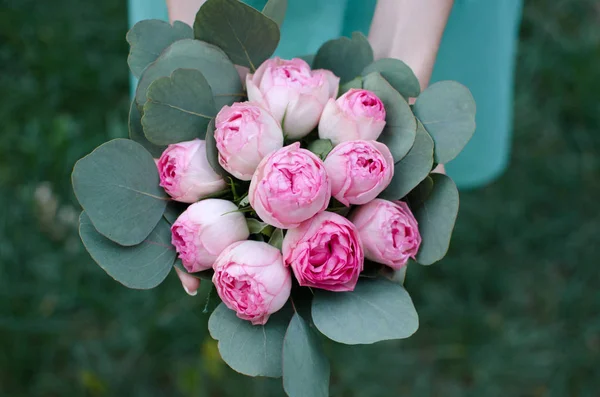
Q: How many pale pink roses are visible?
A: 10